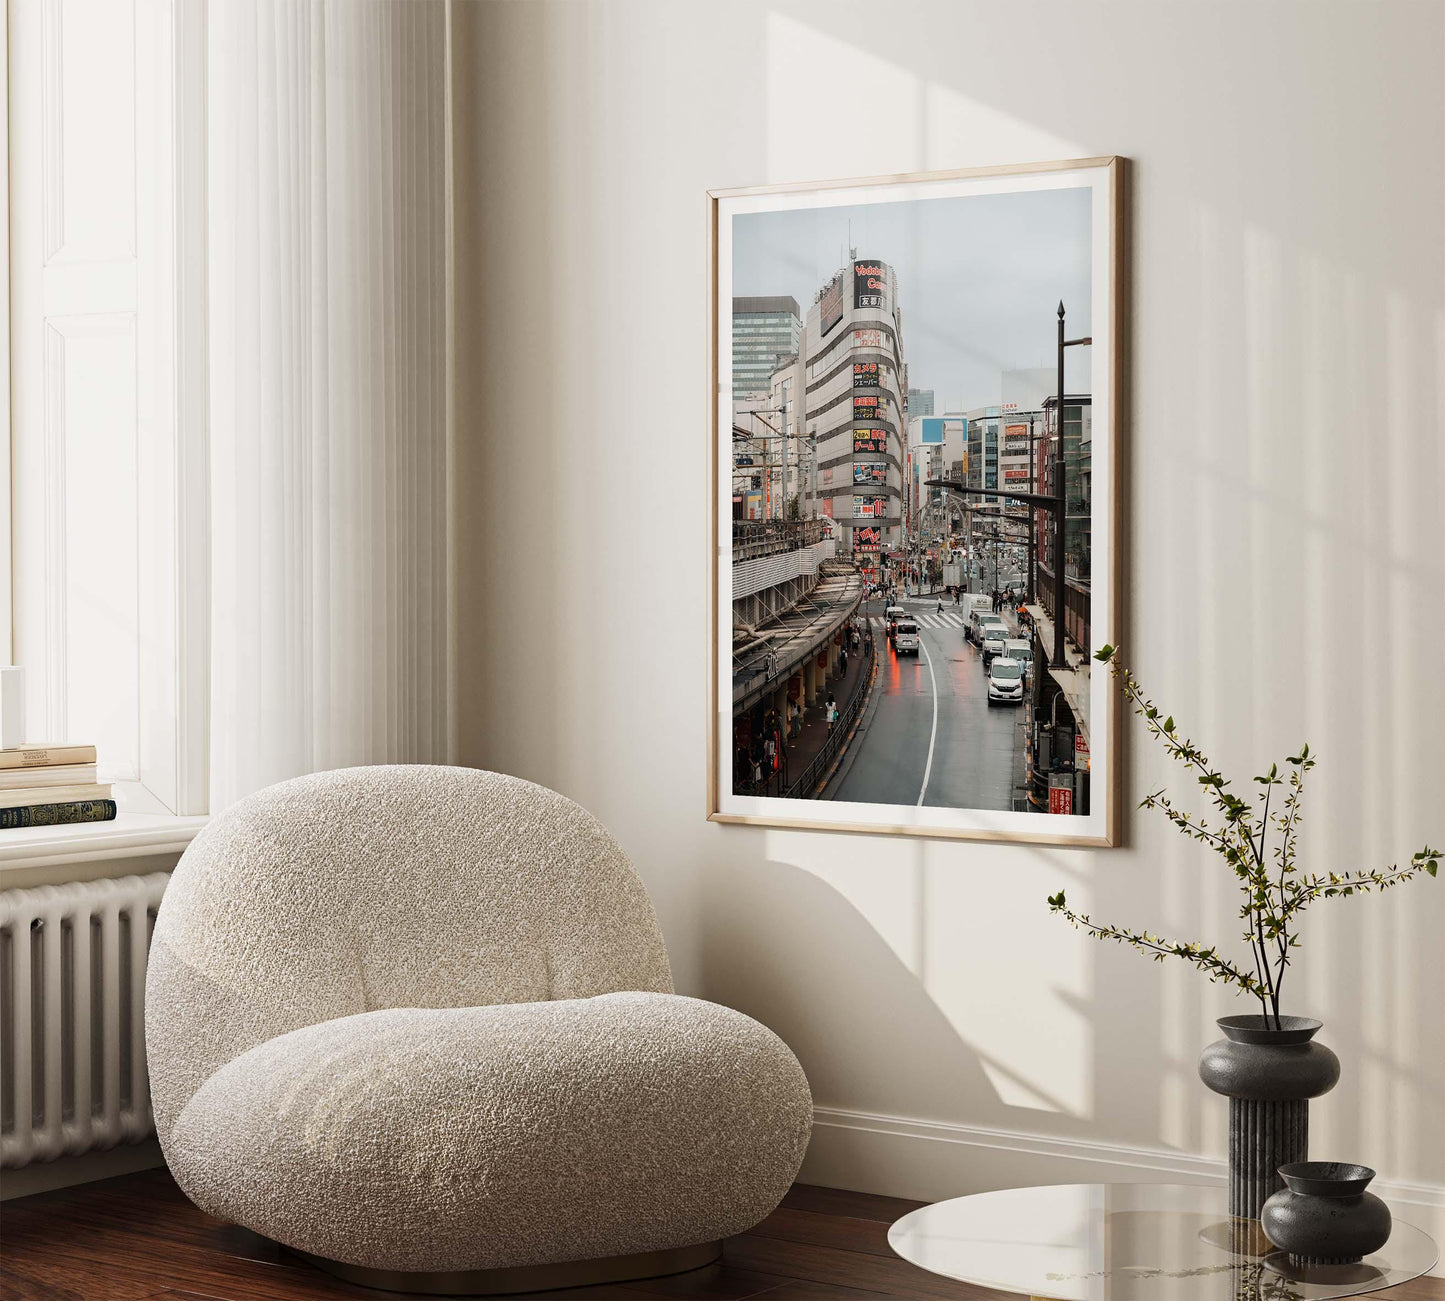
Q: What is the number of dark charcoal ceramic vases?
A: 2